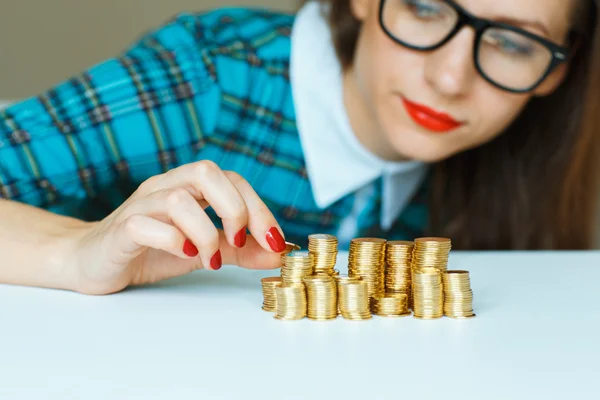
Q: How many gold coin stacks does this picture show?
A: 12